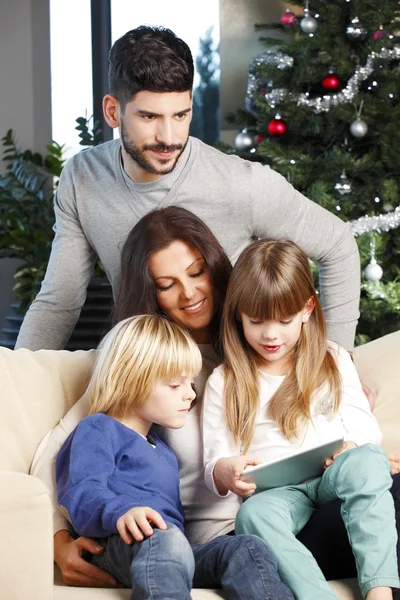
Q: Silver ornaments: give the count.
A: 6